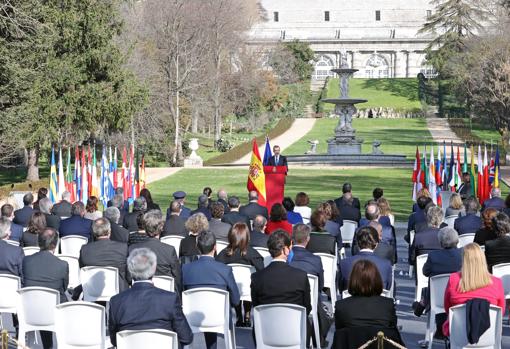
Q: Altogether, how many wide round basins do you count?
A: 2